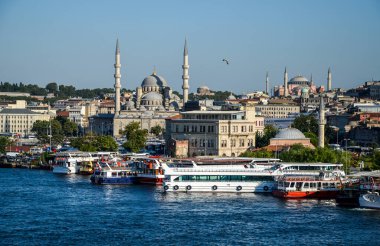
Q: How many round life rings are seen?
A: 6